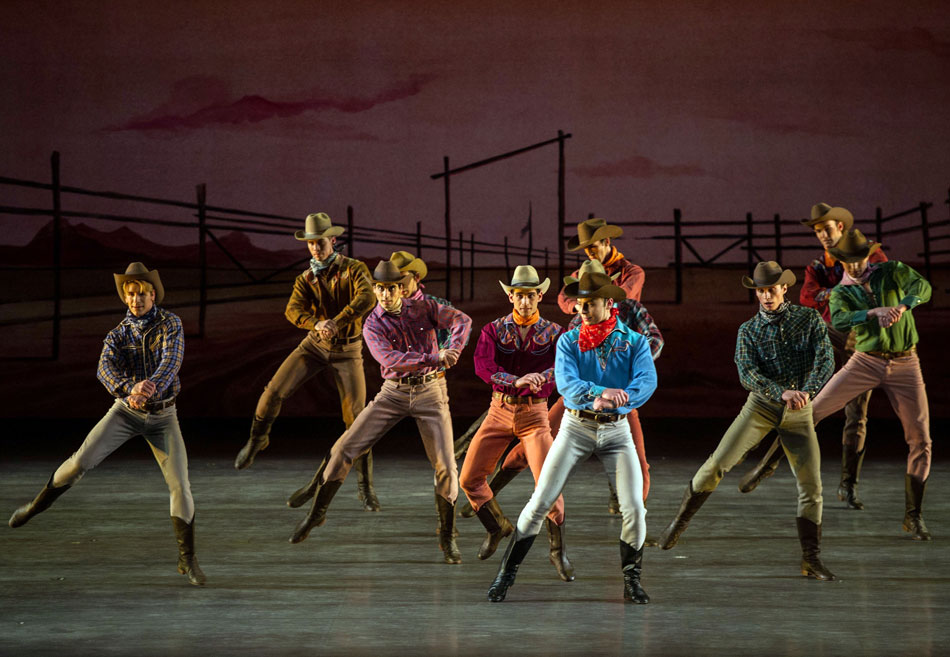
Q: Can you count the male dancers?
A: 11